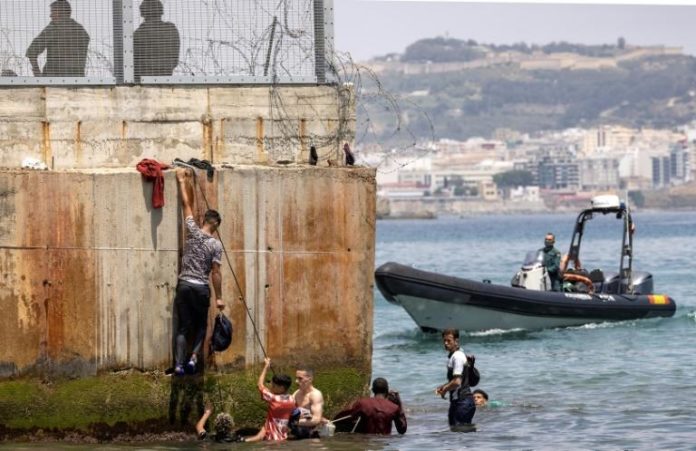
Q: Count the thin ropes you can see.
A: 1